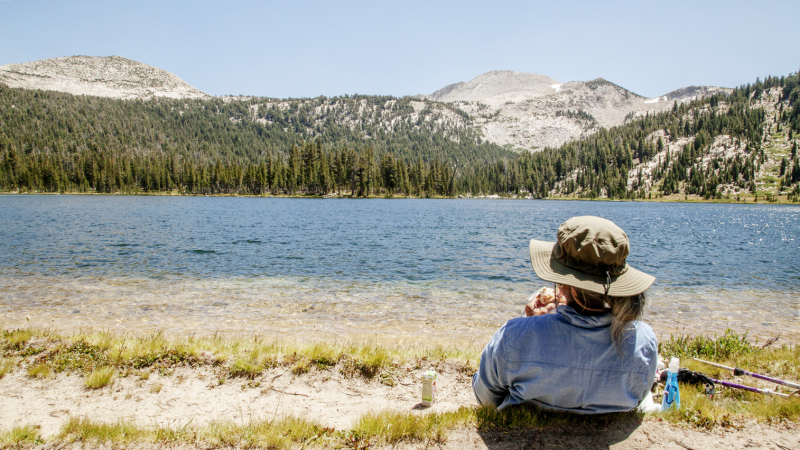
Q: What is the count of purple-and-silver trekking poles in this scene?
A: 2